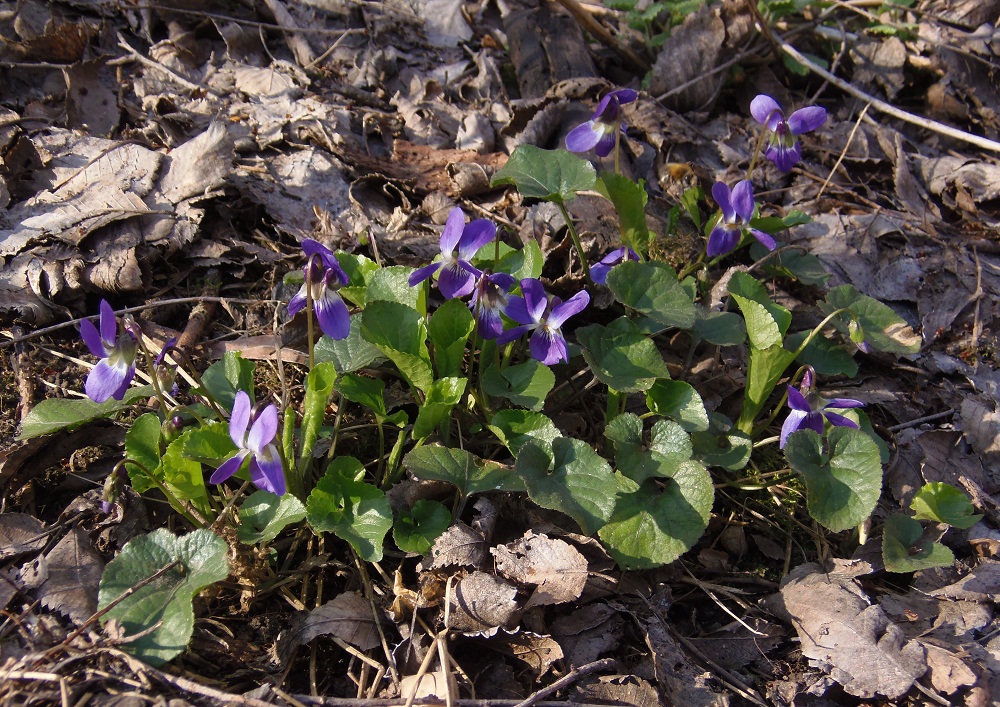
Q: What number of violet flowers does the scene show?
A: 12